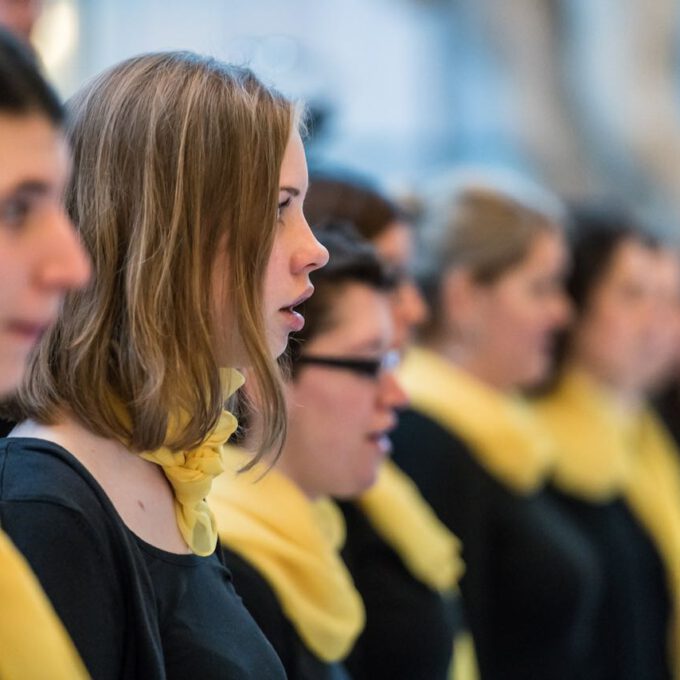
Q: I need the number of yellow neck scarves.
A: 7